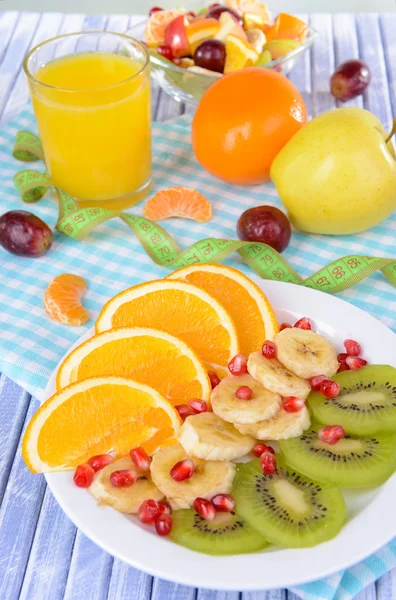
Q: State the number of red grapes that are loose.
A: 3